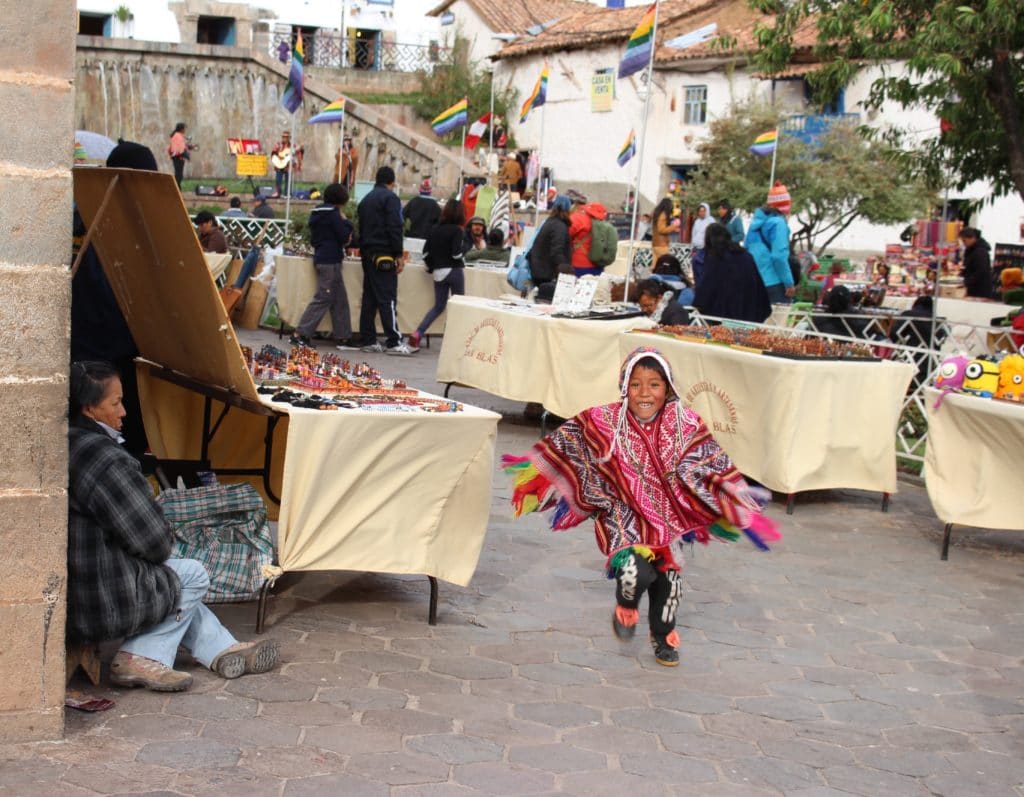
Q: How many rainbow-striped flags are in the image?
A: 7